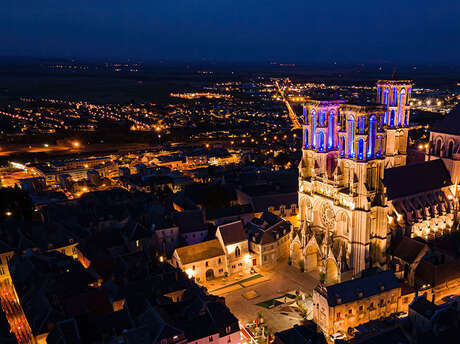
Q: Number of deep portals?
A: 3